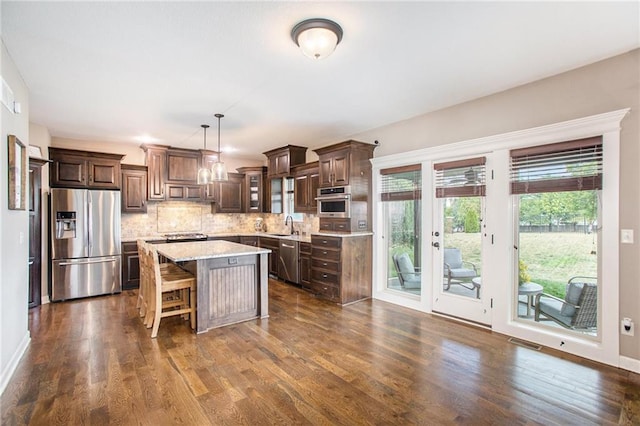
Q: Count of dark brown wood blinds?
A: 3